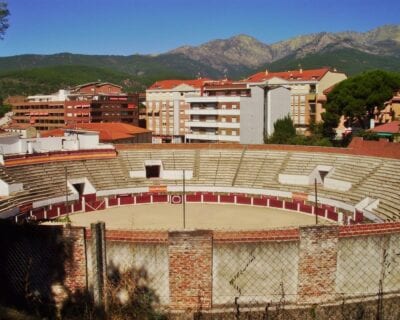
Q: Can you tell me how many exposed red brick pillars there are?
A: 3